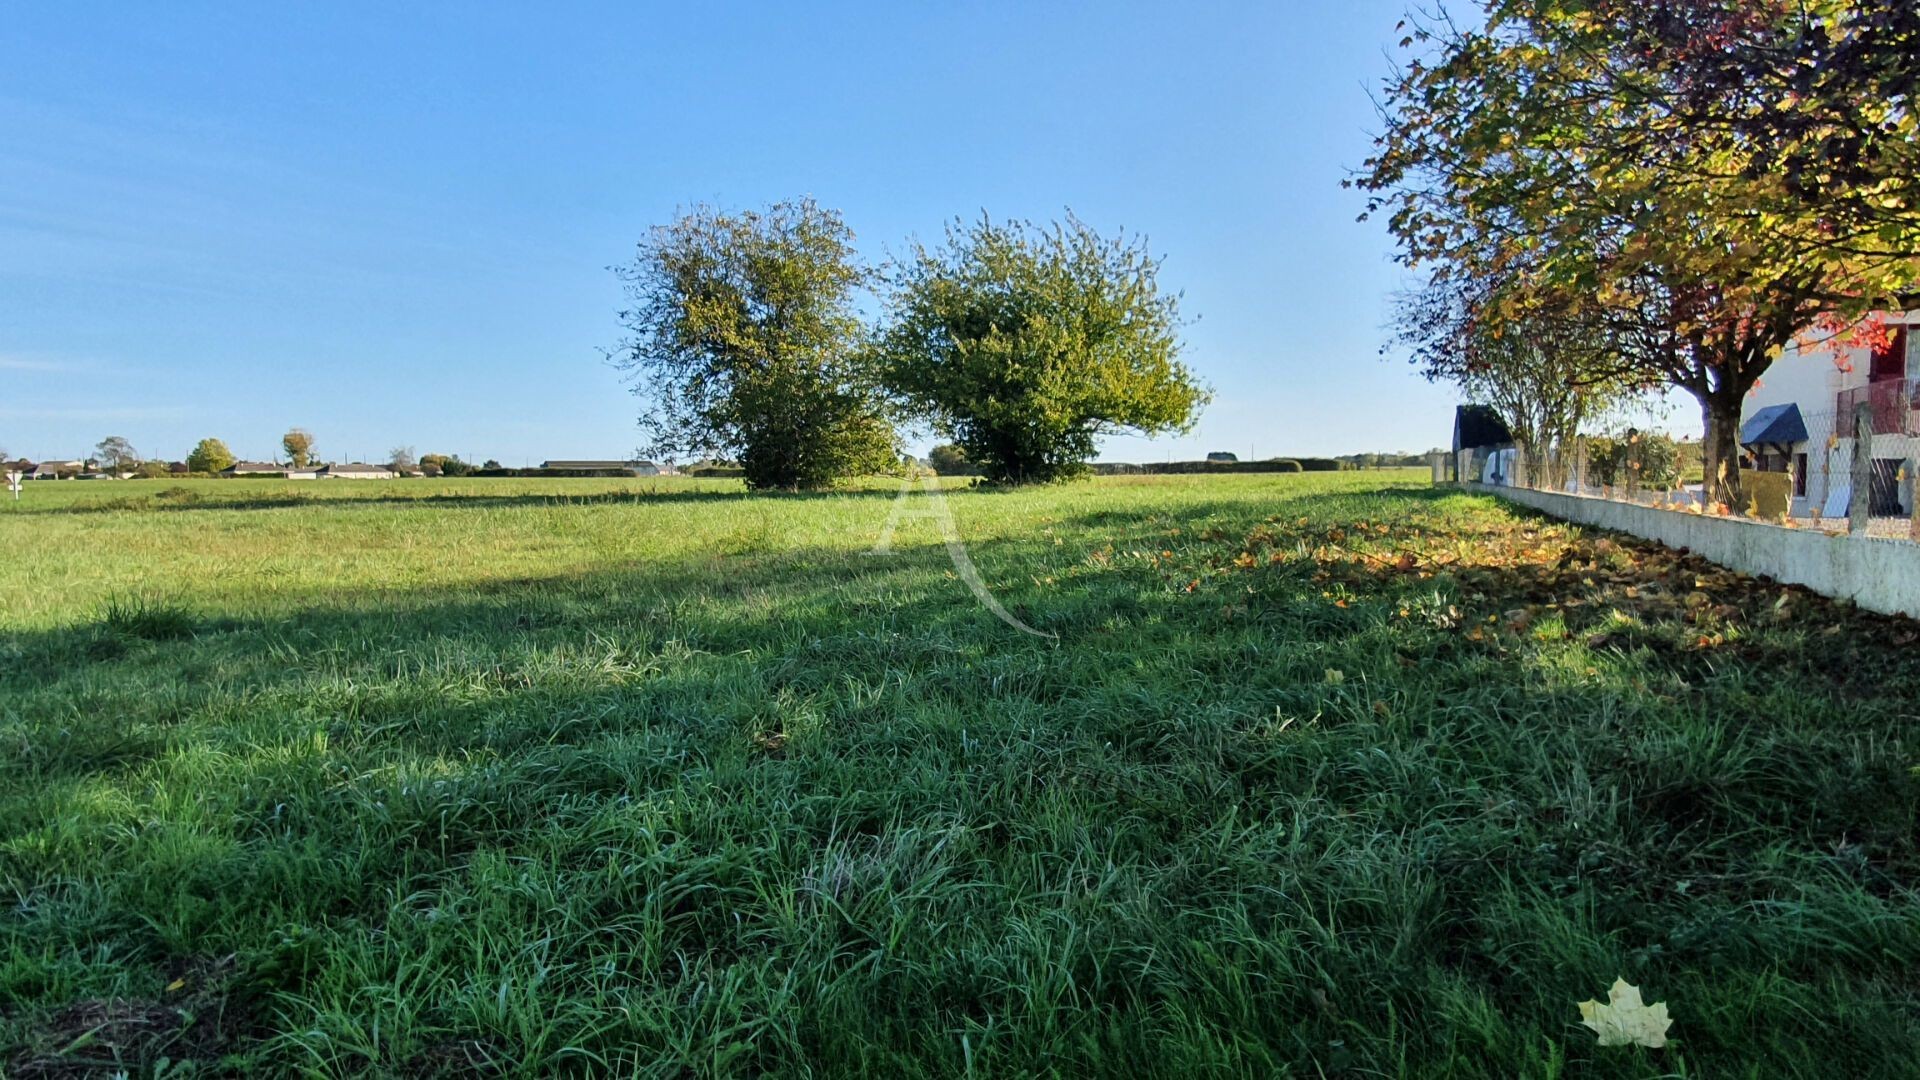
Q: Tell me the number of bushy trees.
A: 2